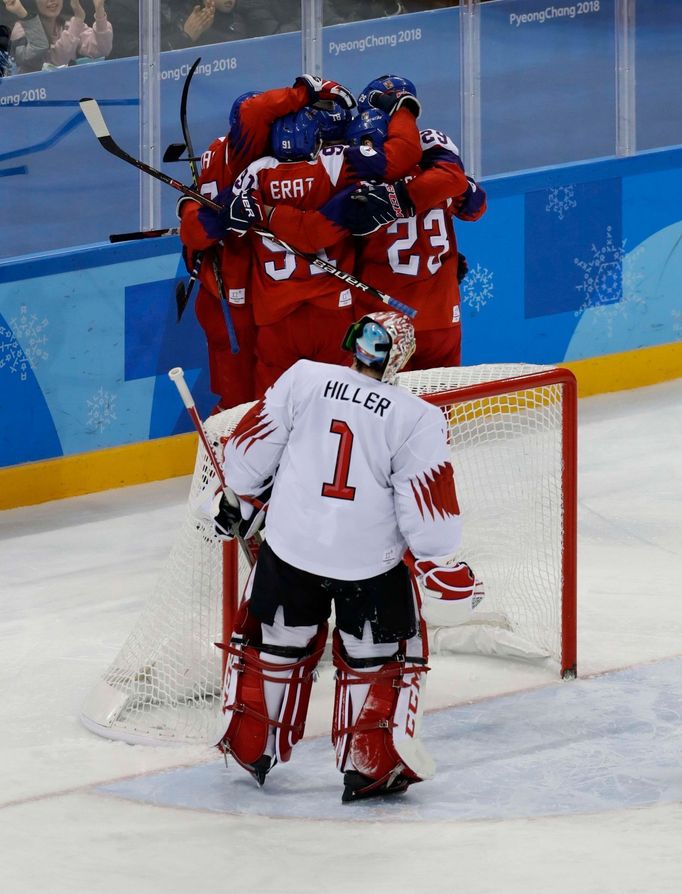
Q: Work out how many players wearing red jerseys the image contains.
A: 5